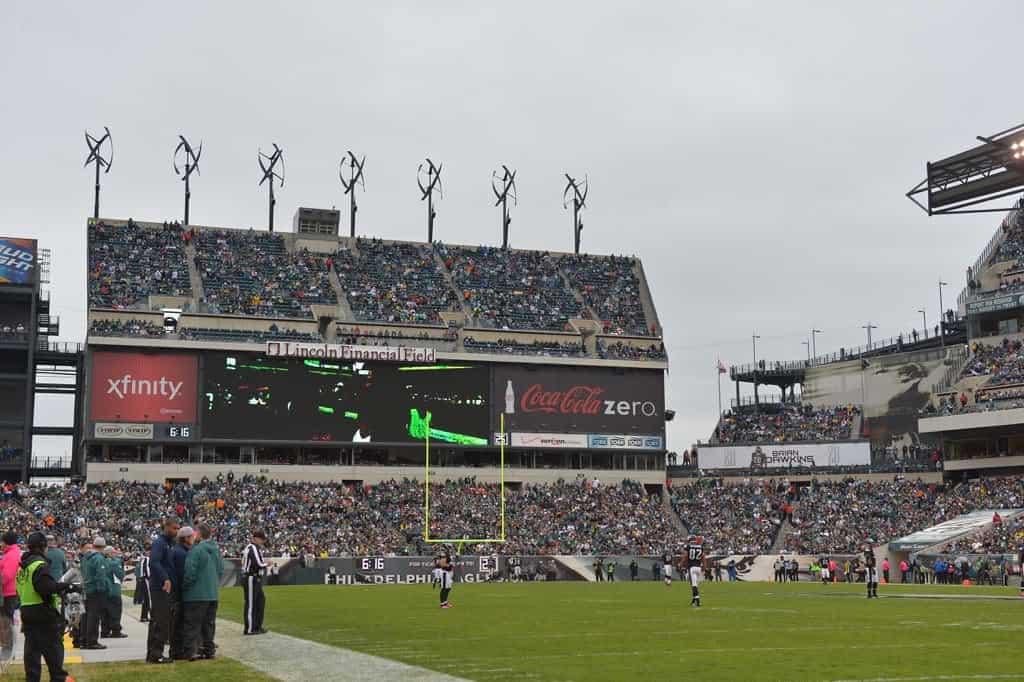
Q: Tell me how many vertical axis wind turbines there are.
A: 7